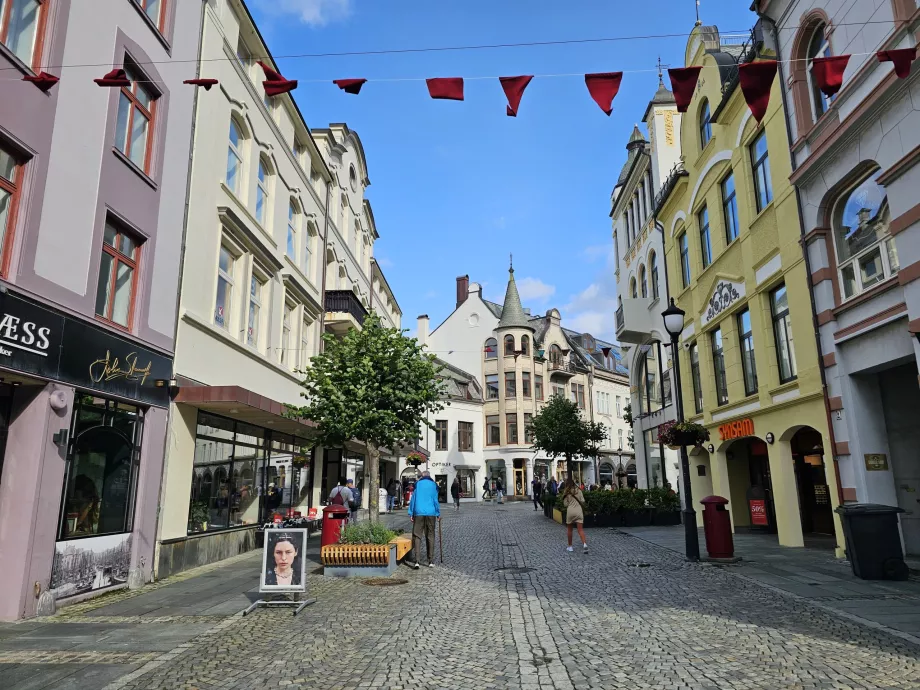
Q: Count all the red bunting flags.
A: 12